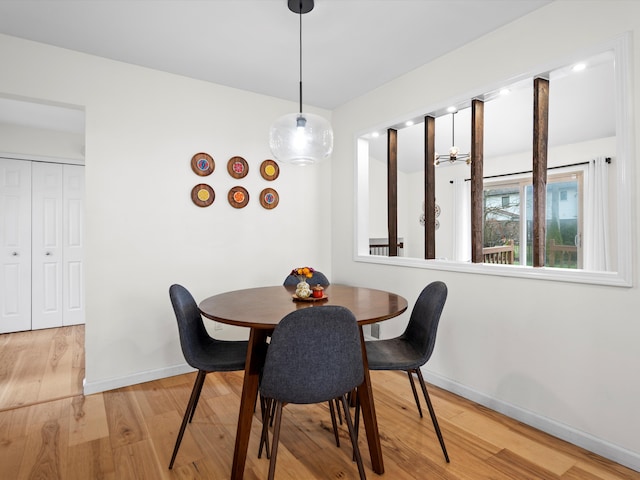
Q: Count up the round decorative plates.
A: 6